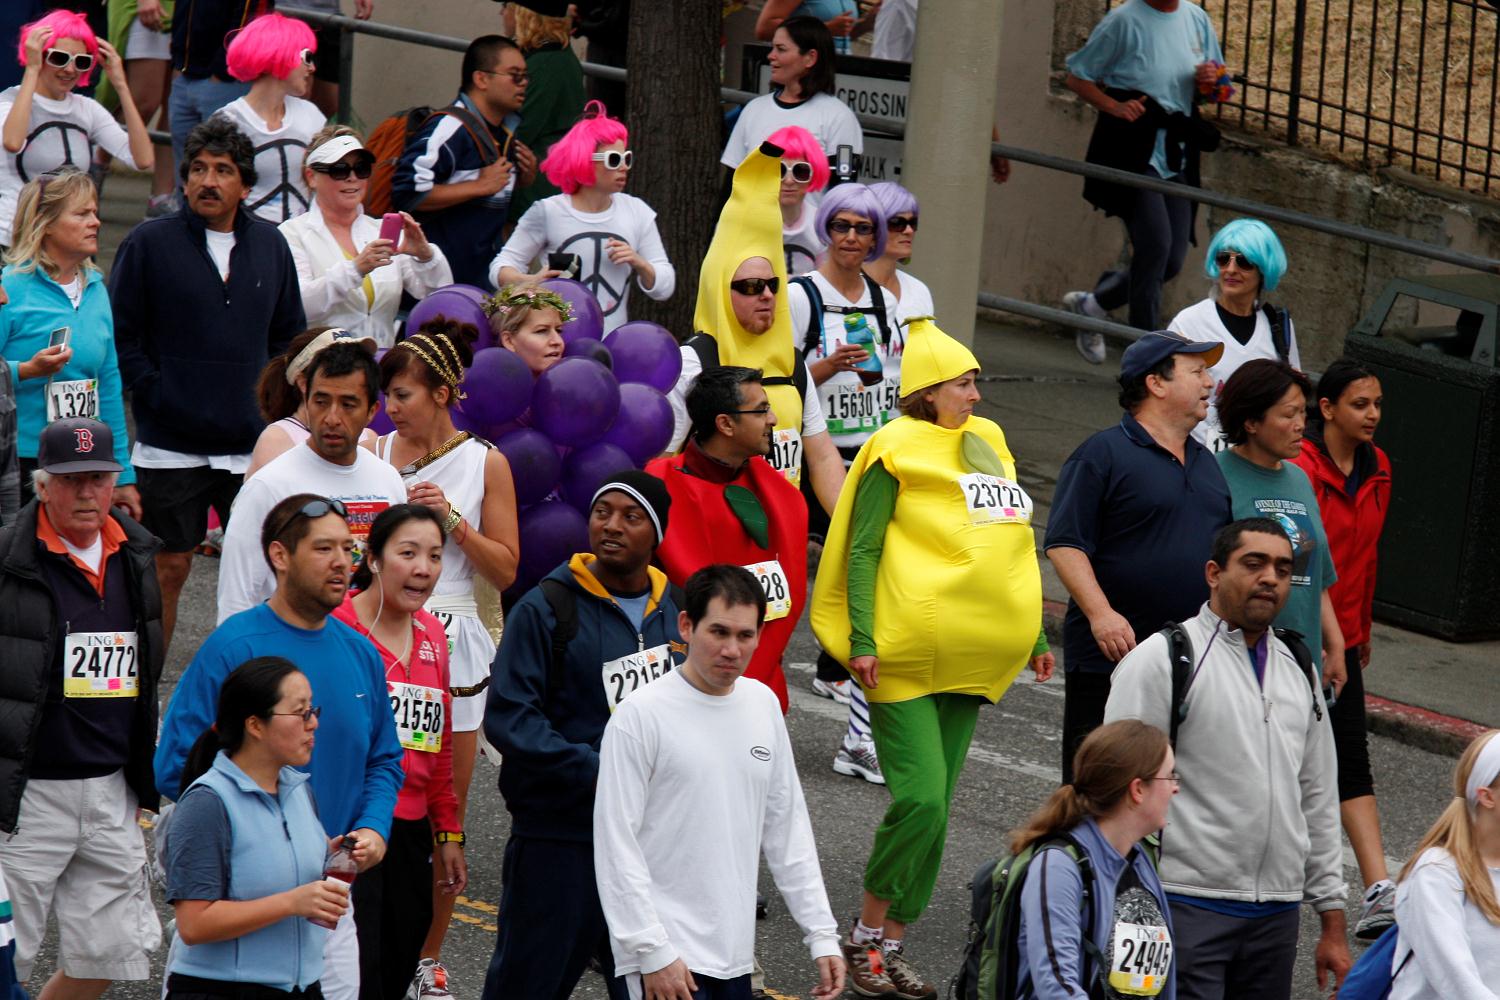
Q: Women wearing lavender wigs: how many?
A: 2